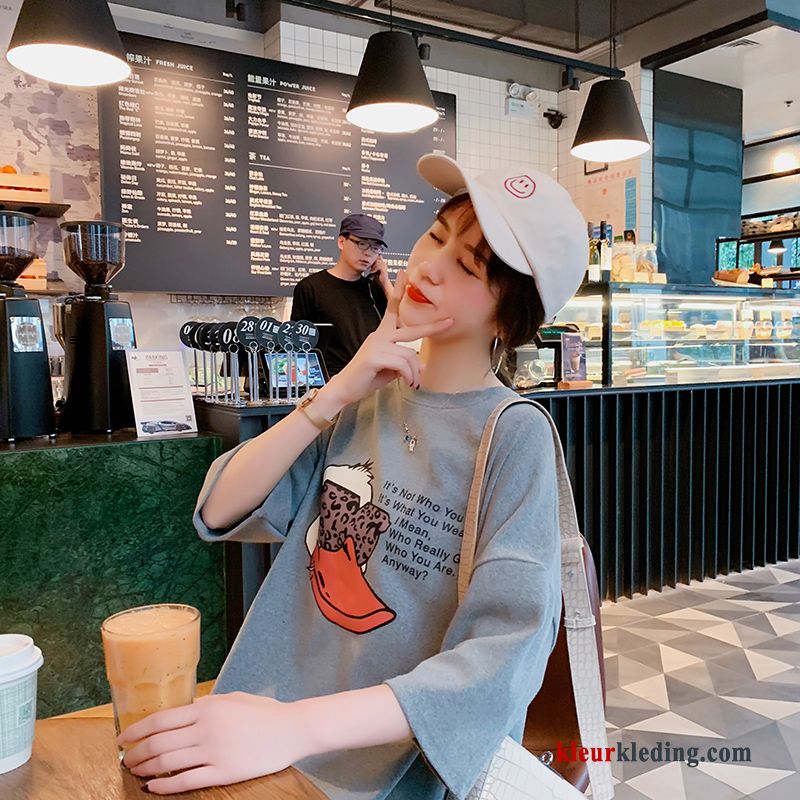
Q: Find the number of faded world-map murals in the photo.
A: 1